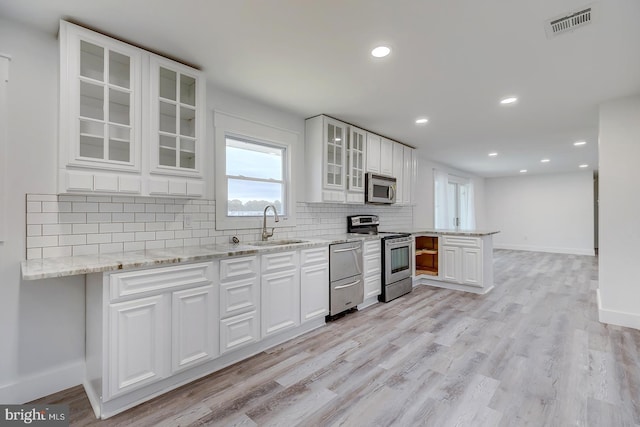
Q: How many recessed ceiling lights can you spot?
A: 8